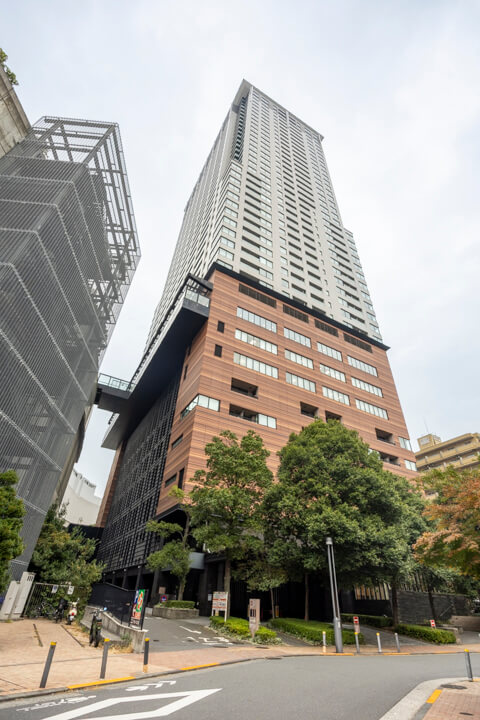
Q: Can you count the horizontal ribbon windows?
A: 12